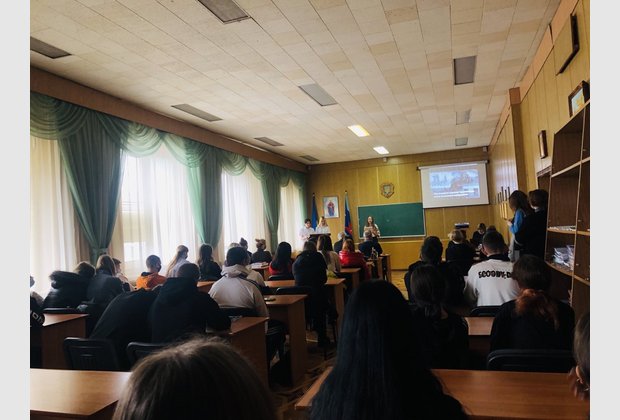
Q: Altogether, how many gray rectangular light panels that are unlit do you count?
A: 9